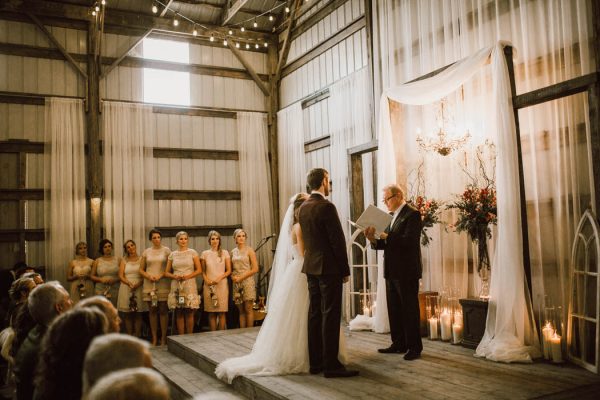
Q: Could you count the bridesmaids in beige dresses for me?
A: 7